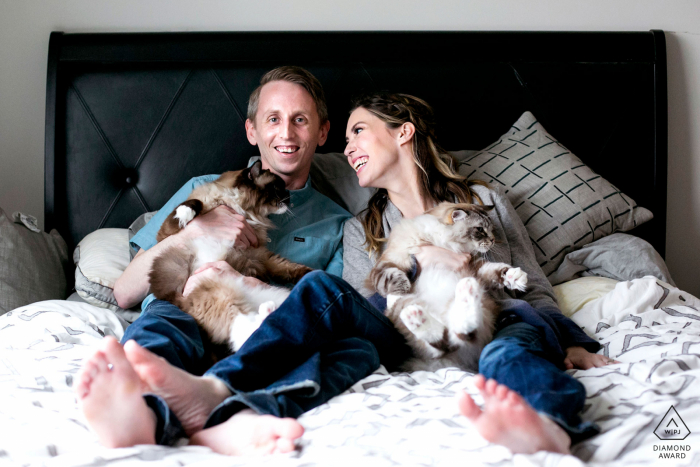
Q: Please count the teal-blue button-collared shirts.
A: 1